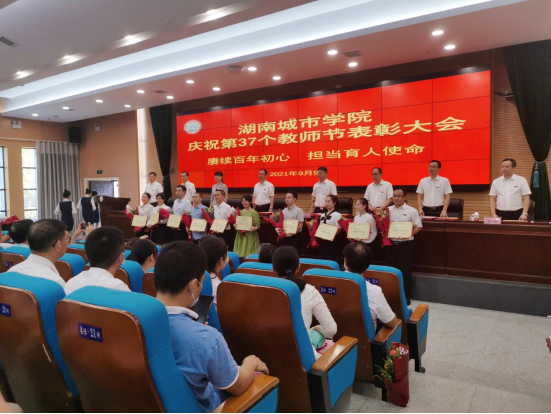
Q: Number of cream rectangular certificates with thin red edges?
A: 10